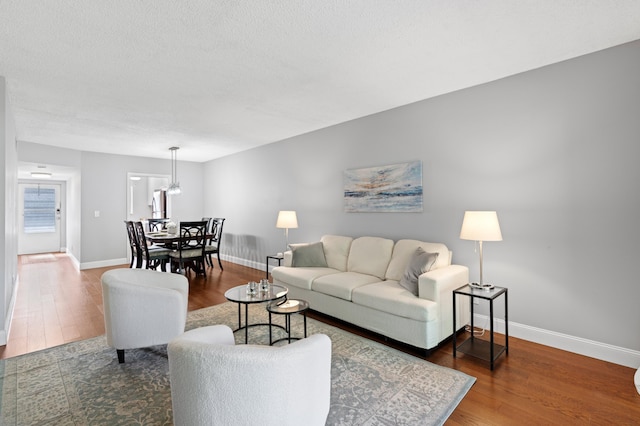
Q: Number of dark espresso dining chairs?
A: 6